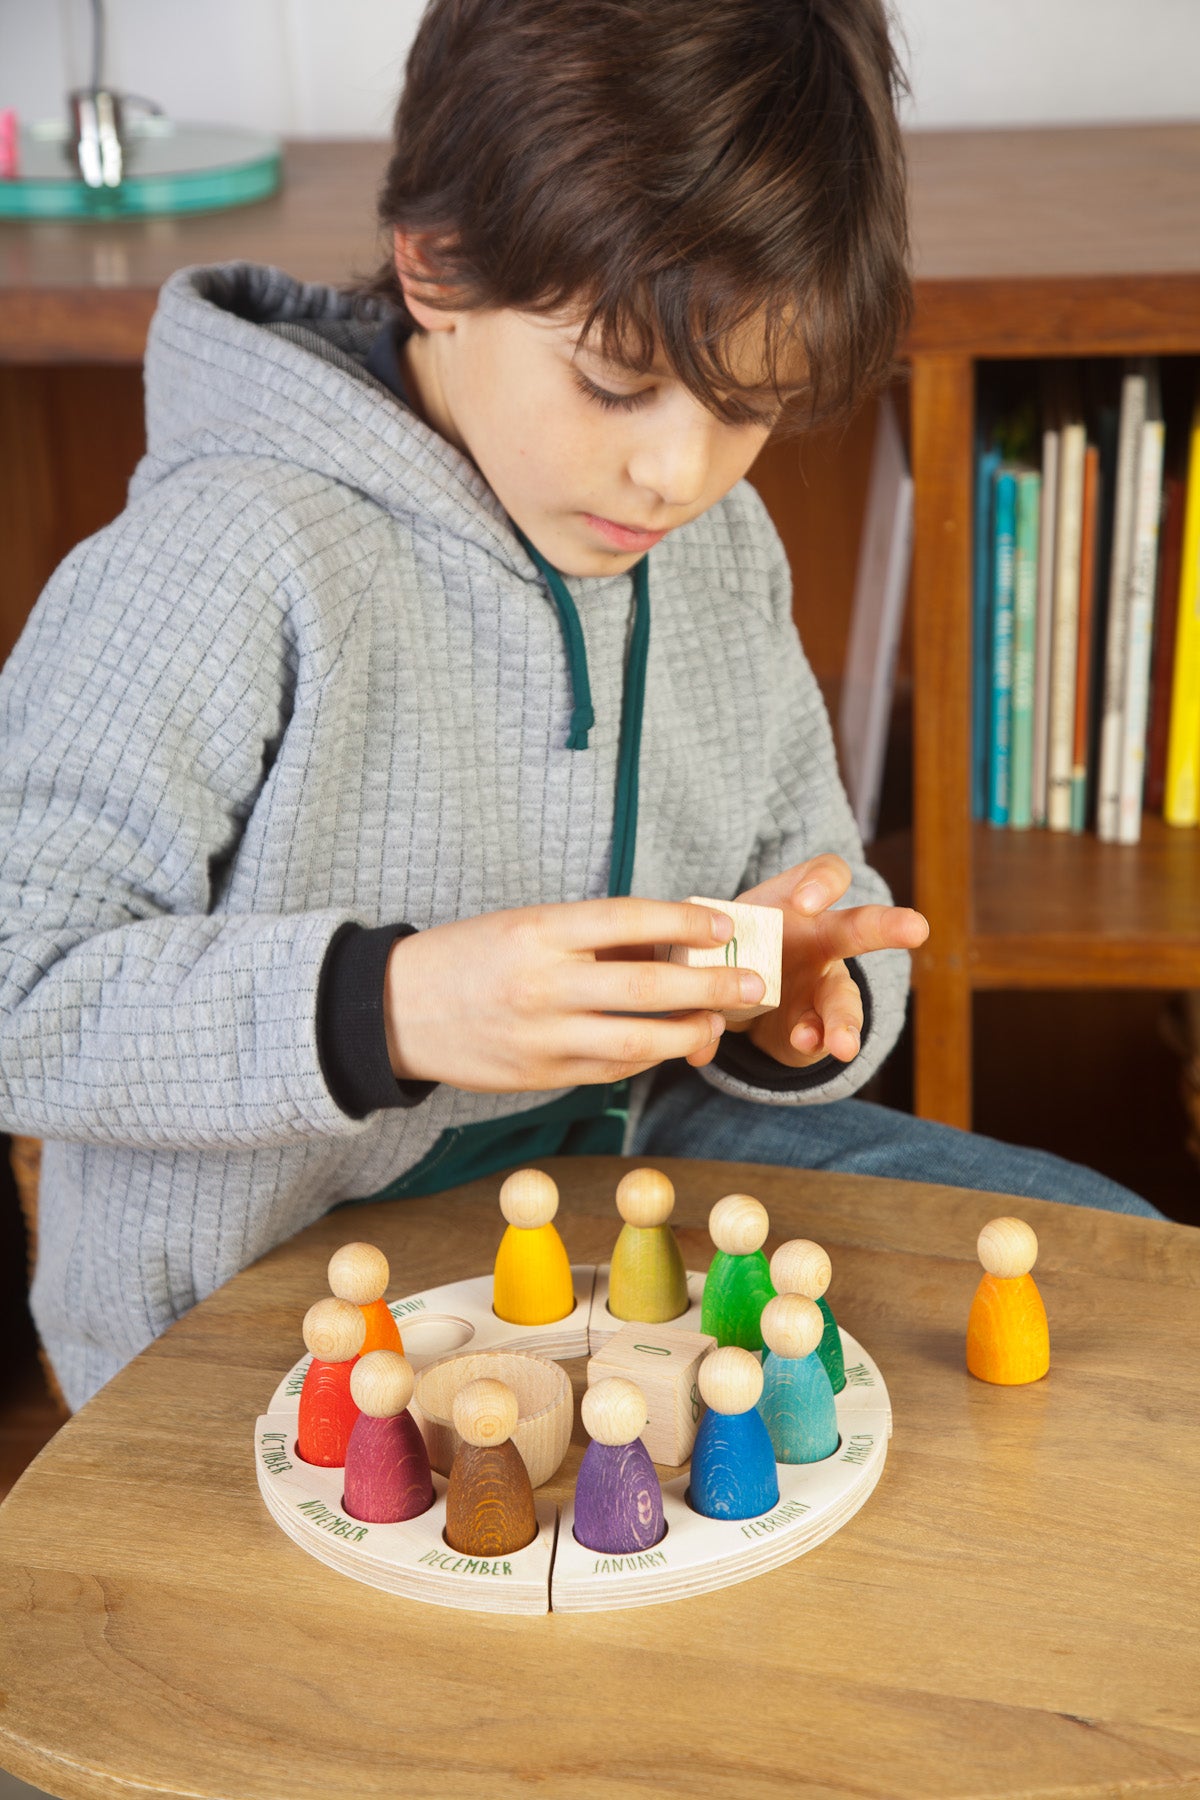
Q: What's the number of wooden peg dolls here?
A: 12